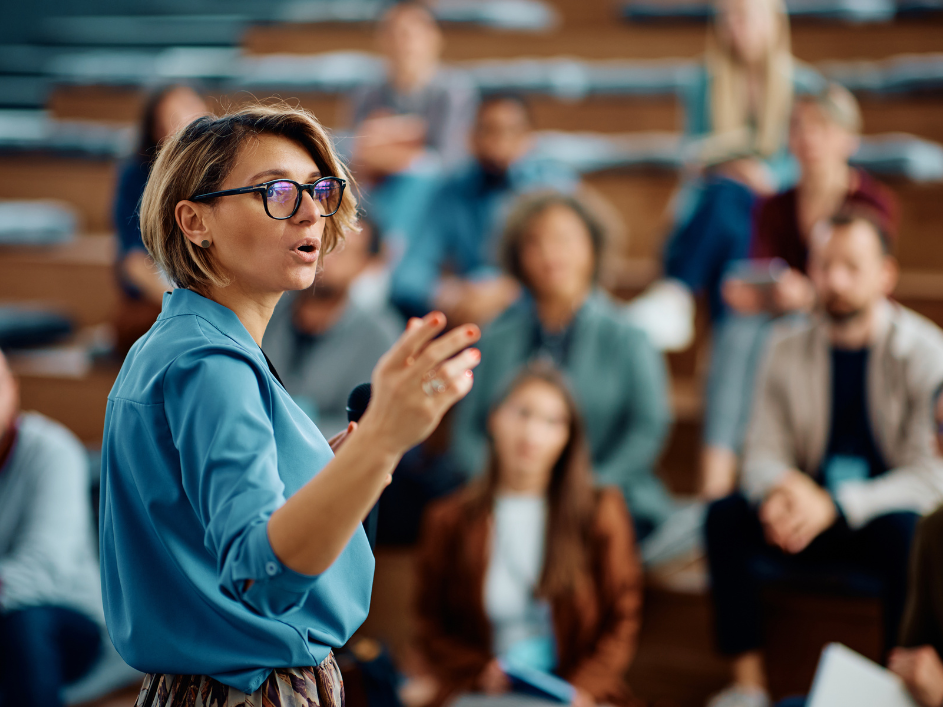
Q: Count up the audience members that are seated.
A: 11